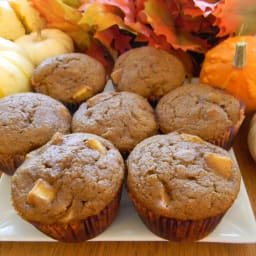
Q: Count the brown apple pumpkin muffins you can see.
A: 7